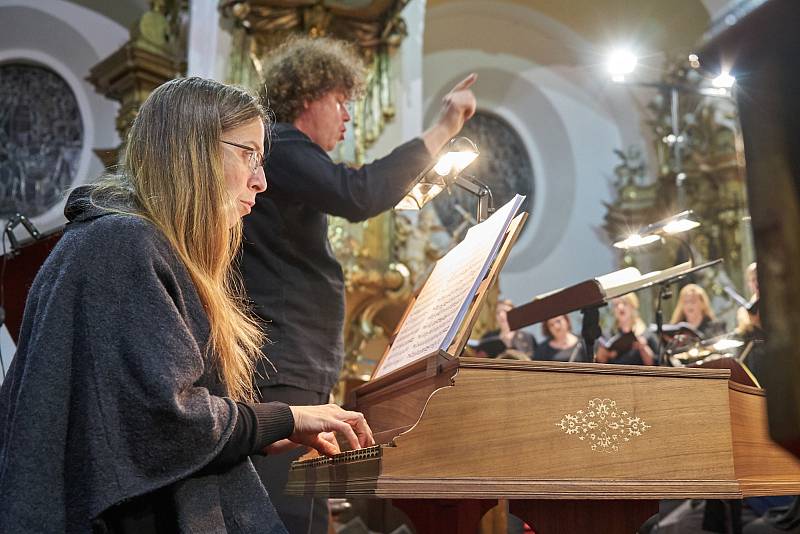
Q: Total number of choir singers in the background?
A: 5